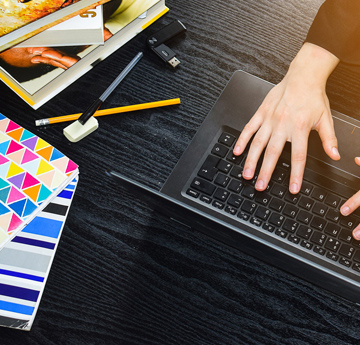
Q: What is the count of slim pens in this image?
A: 1